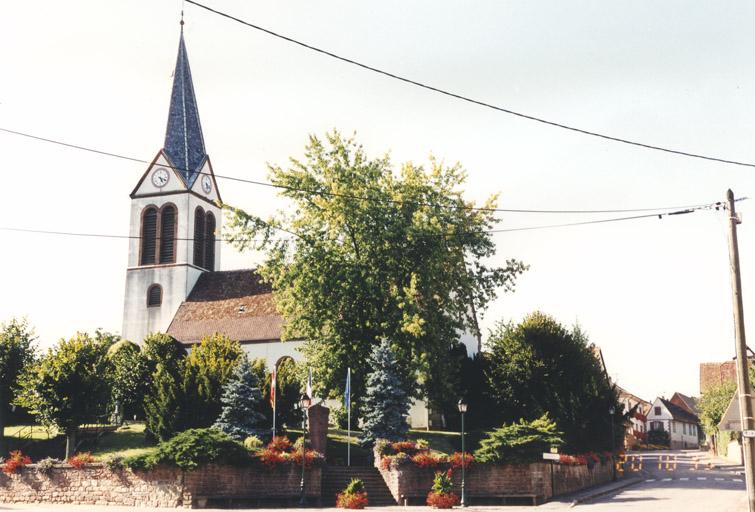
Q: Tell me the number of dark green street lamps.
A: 3